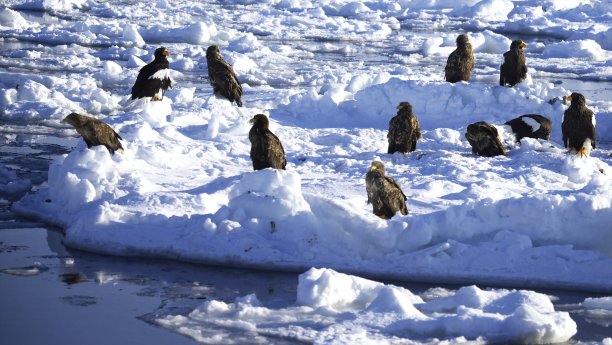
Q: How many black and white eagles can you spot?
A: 3